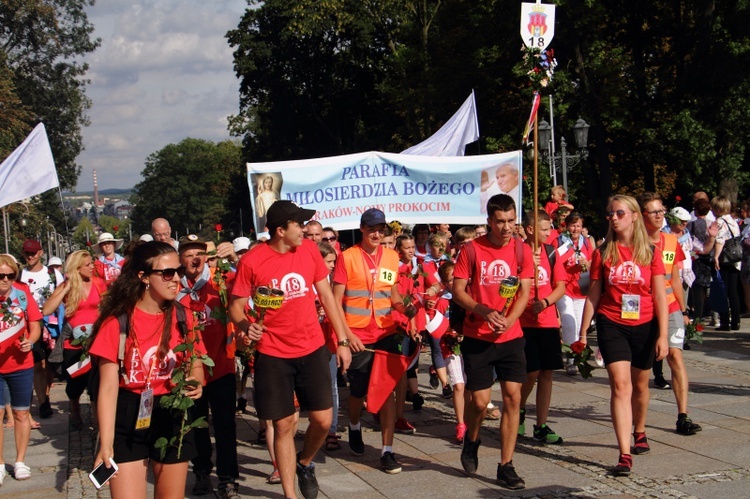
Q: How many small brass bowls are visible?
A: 0